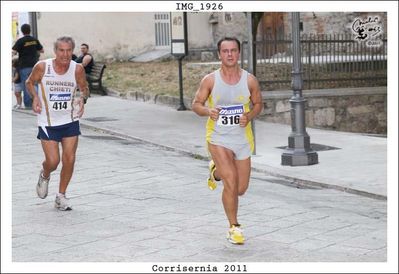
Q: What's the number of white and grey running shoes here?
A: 2